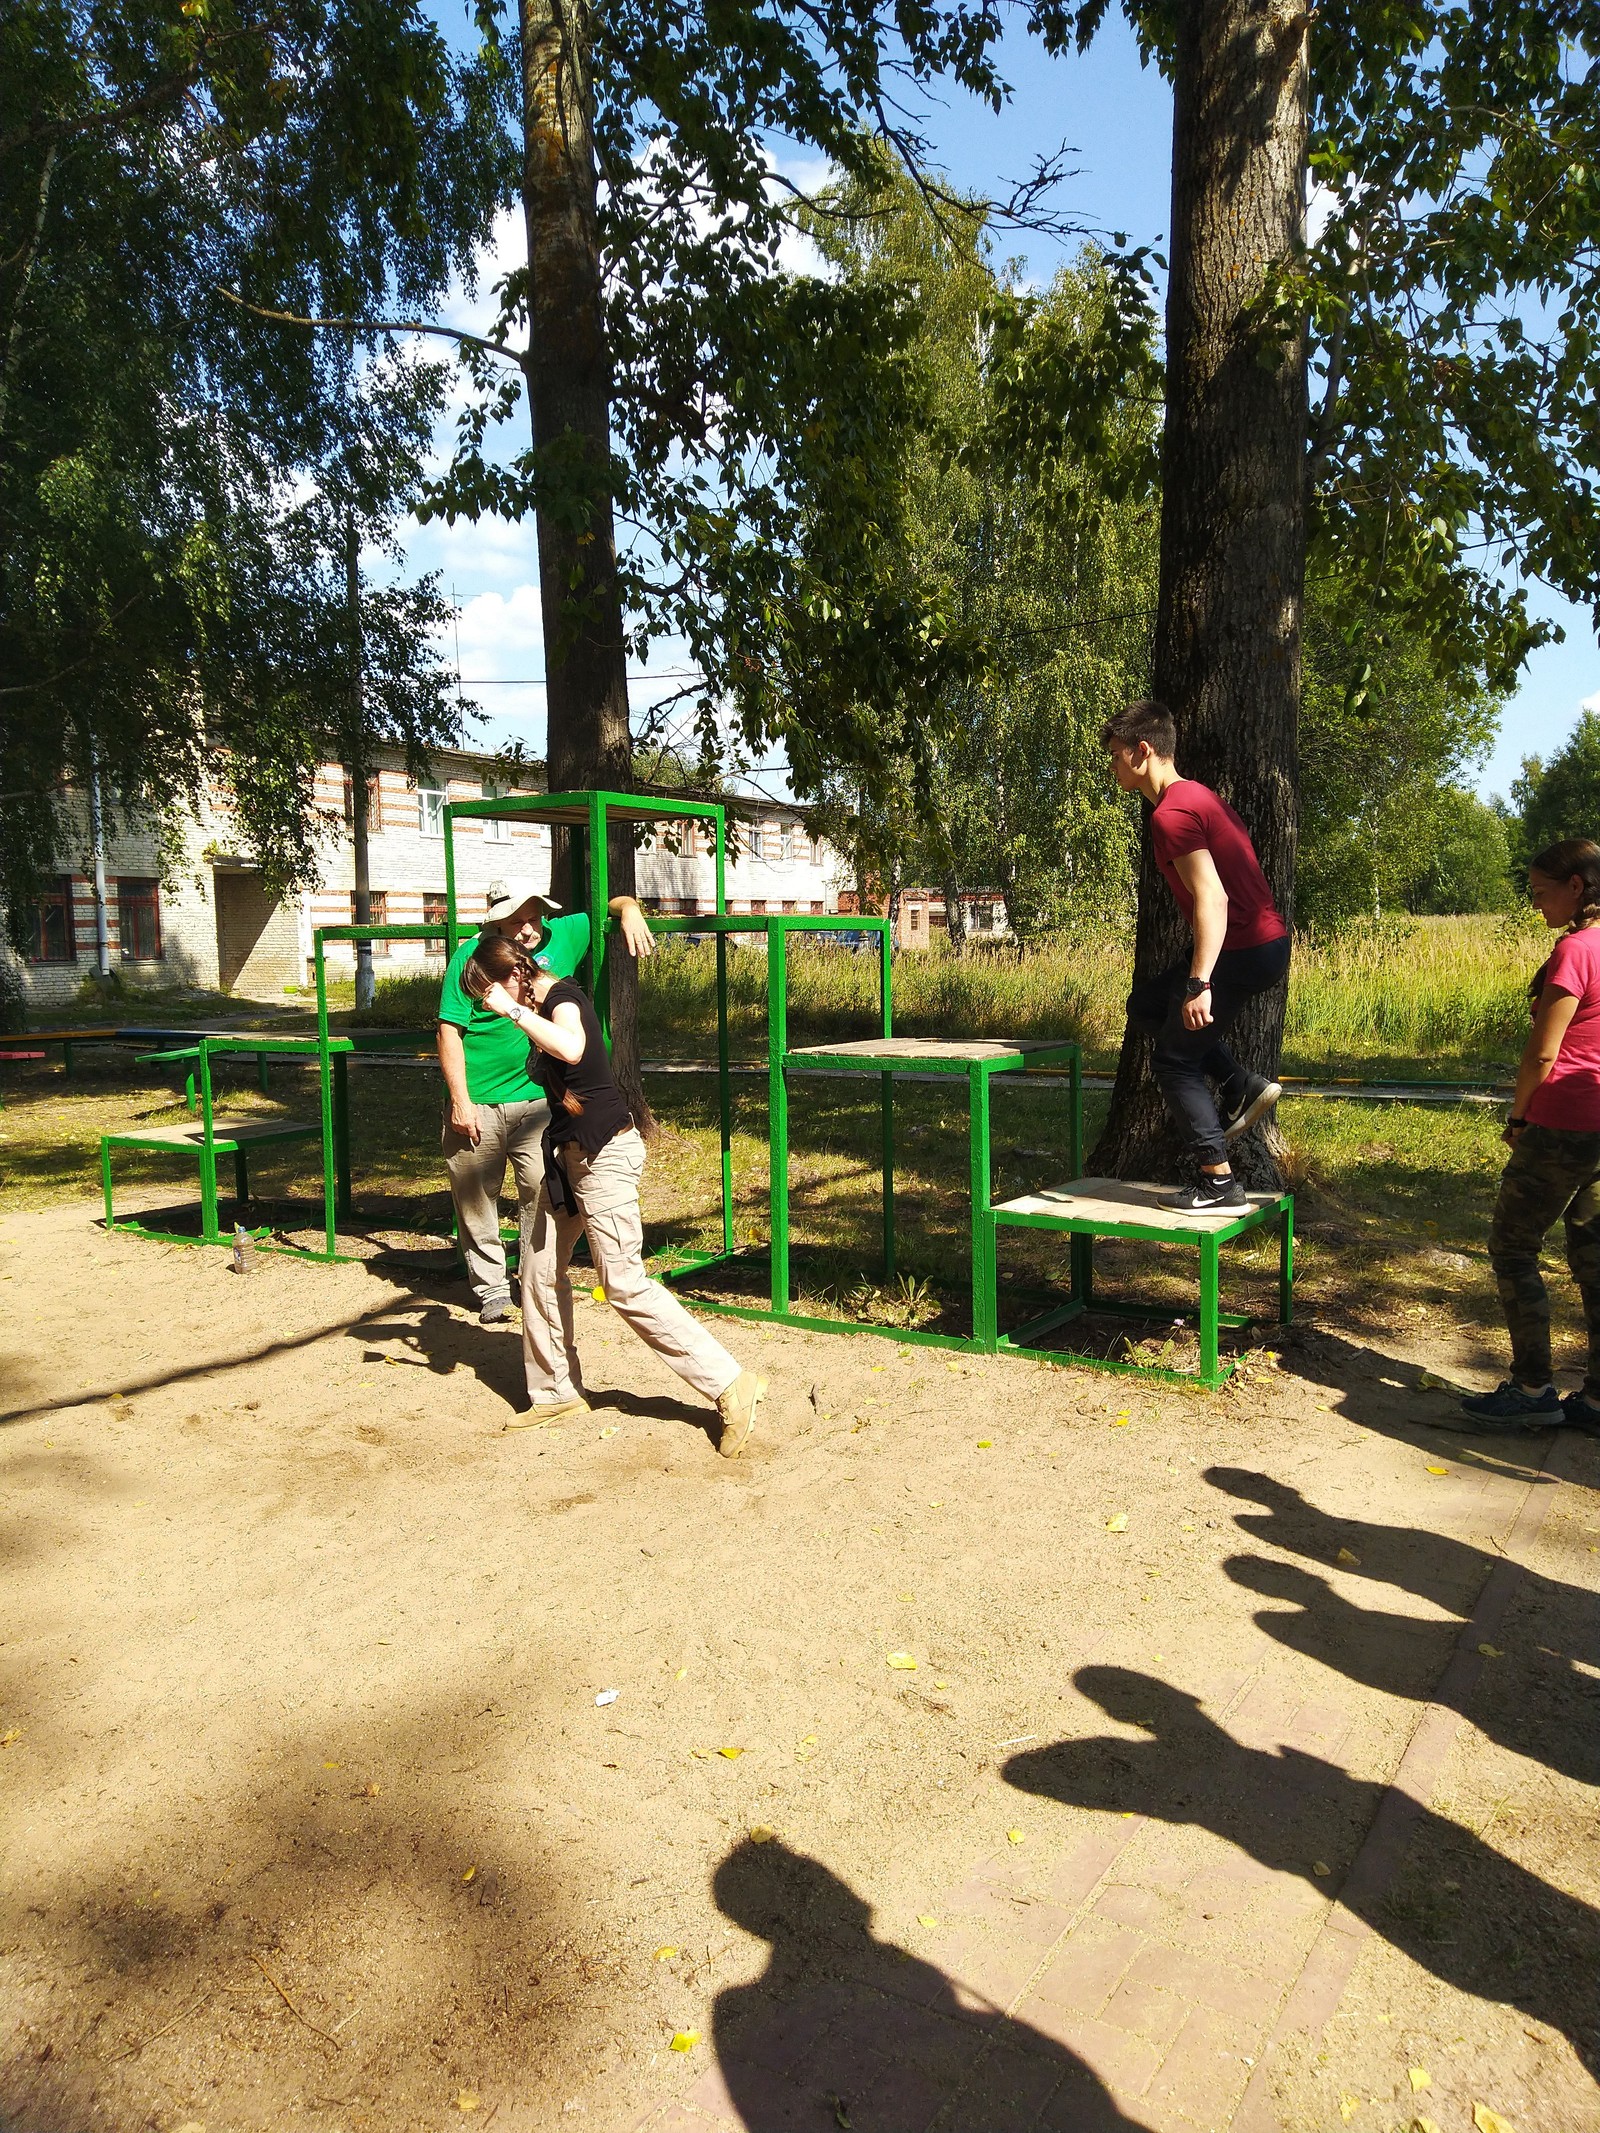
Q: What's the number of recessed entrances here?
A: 1